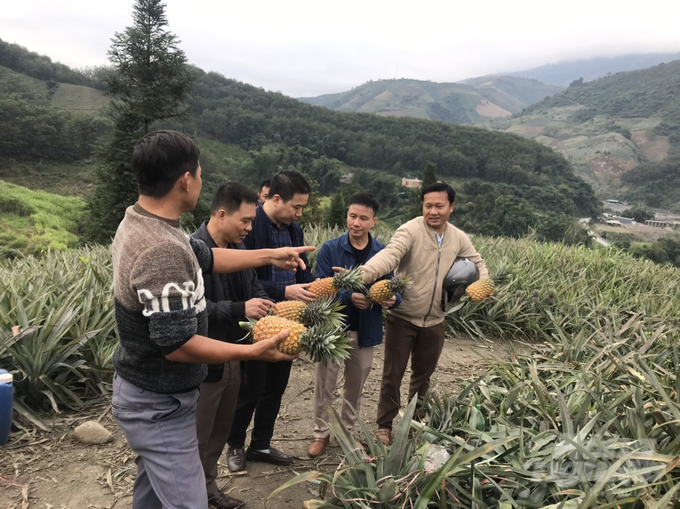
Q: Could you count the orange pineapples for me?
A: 5